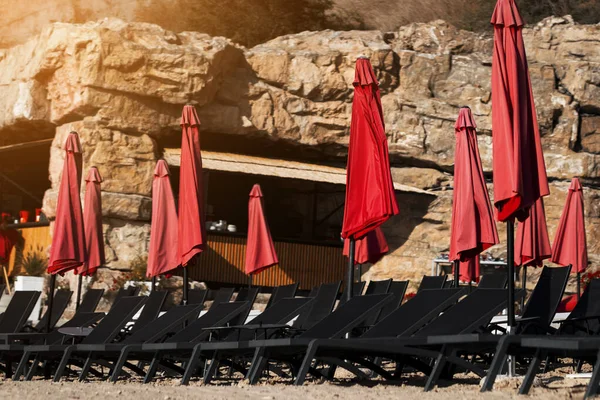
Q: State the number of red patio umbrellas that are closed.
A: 12